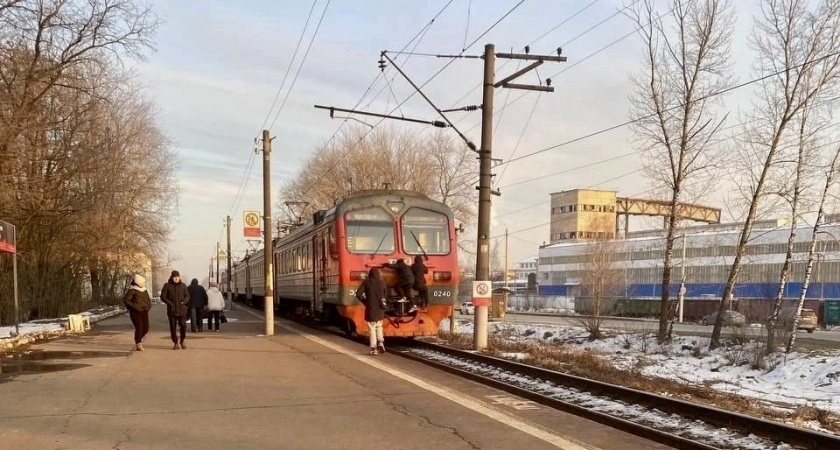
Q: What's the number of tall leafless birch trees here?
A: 4